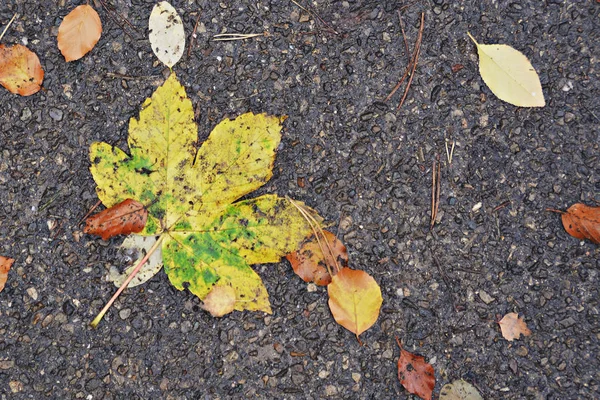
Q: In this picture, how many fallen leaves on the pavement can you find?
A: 15